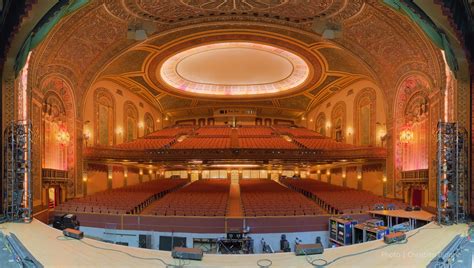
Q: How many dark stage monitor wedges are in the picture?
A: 4